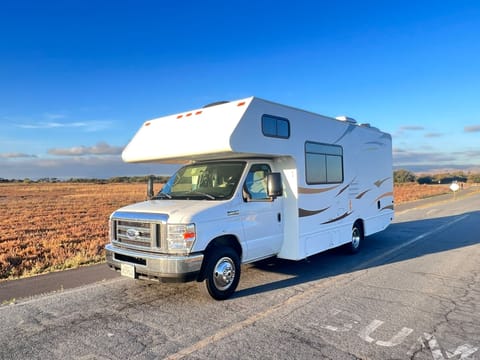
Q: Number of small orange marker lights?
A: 5